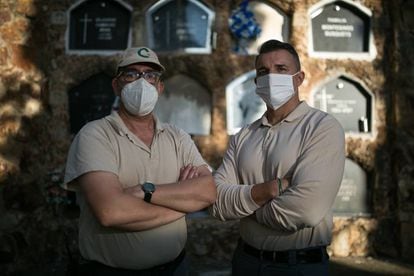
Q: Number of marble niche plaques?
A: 9